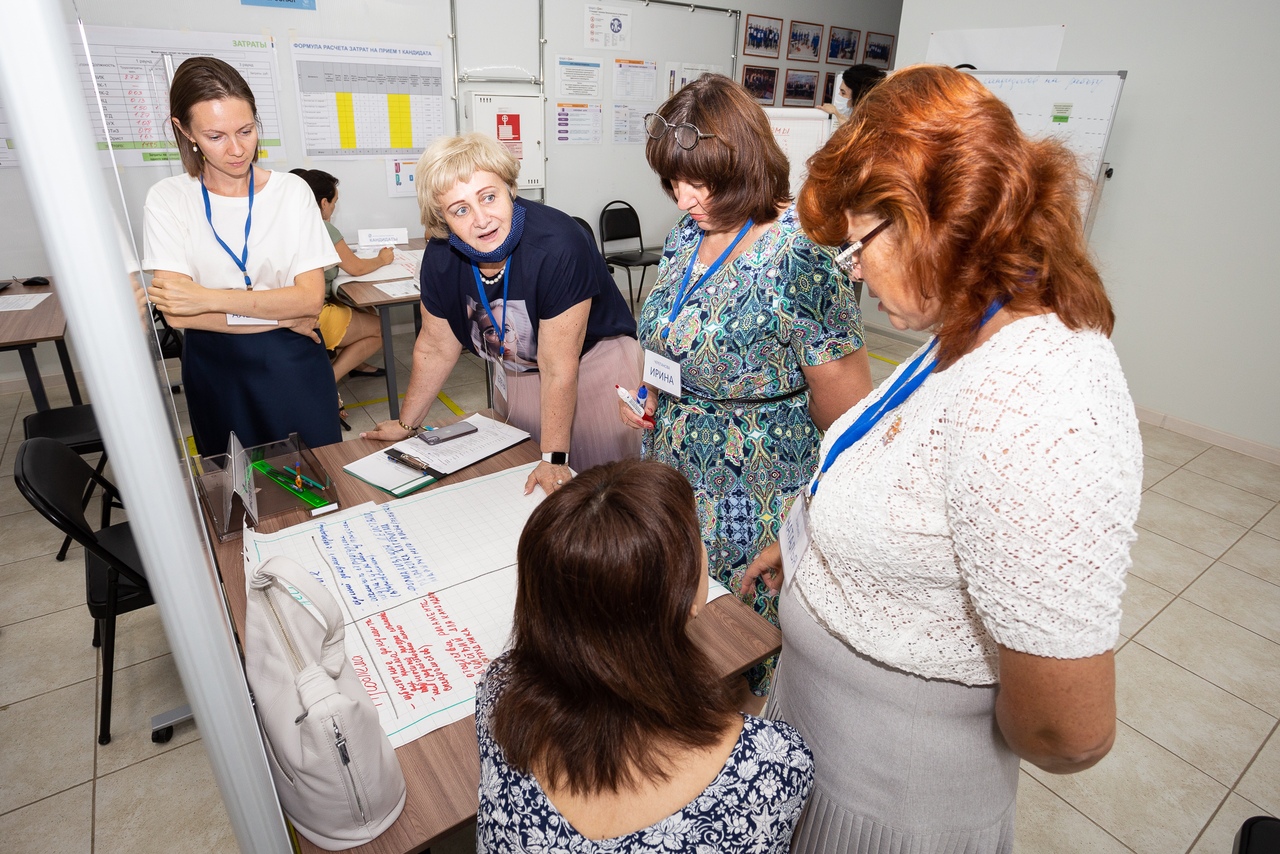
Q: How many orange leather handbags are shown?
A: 0